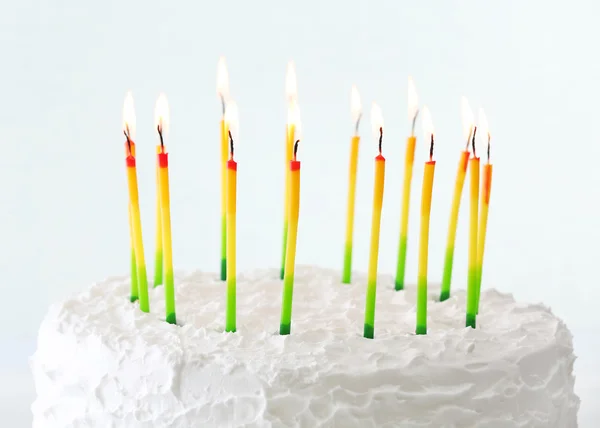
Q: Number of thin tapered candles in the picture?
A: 15